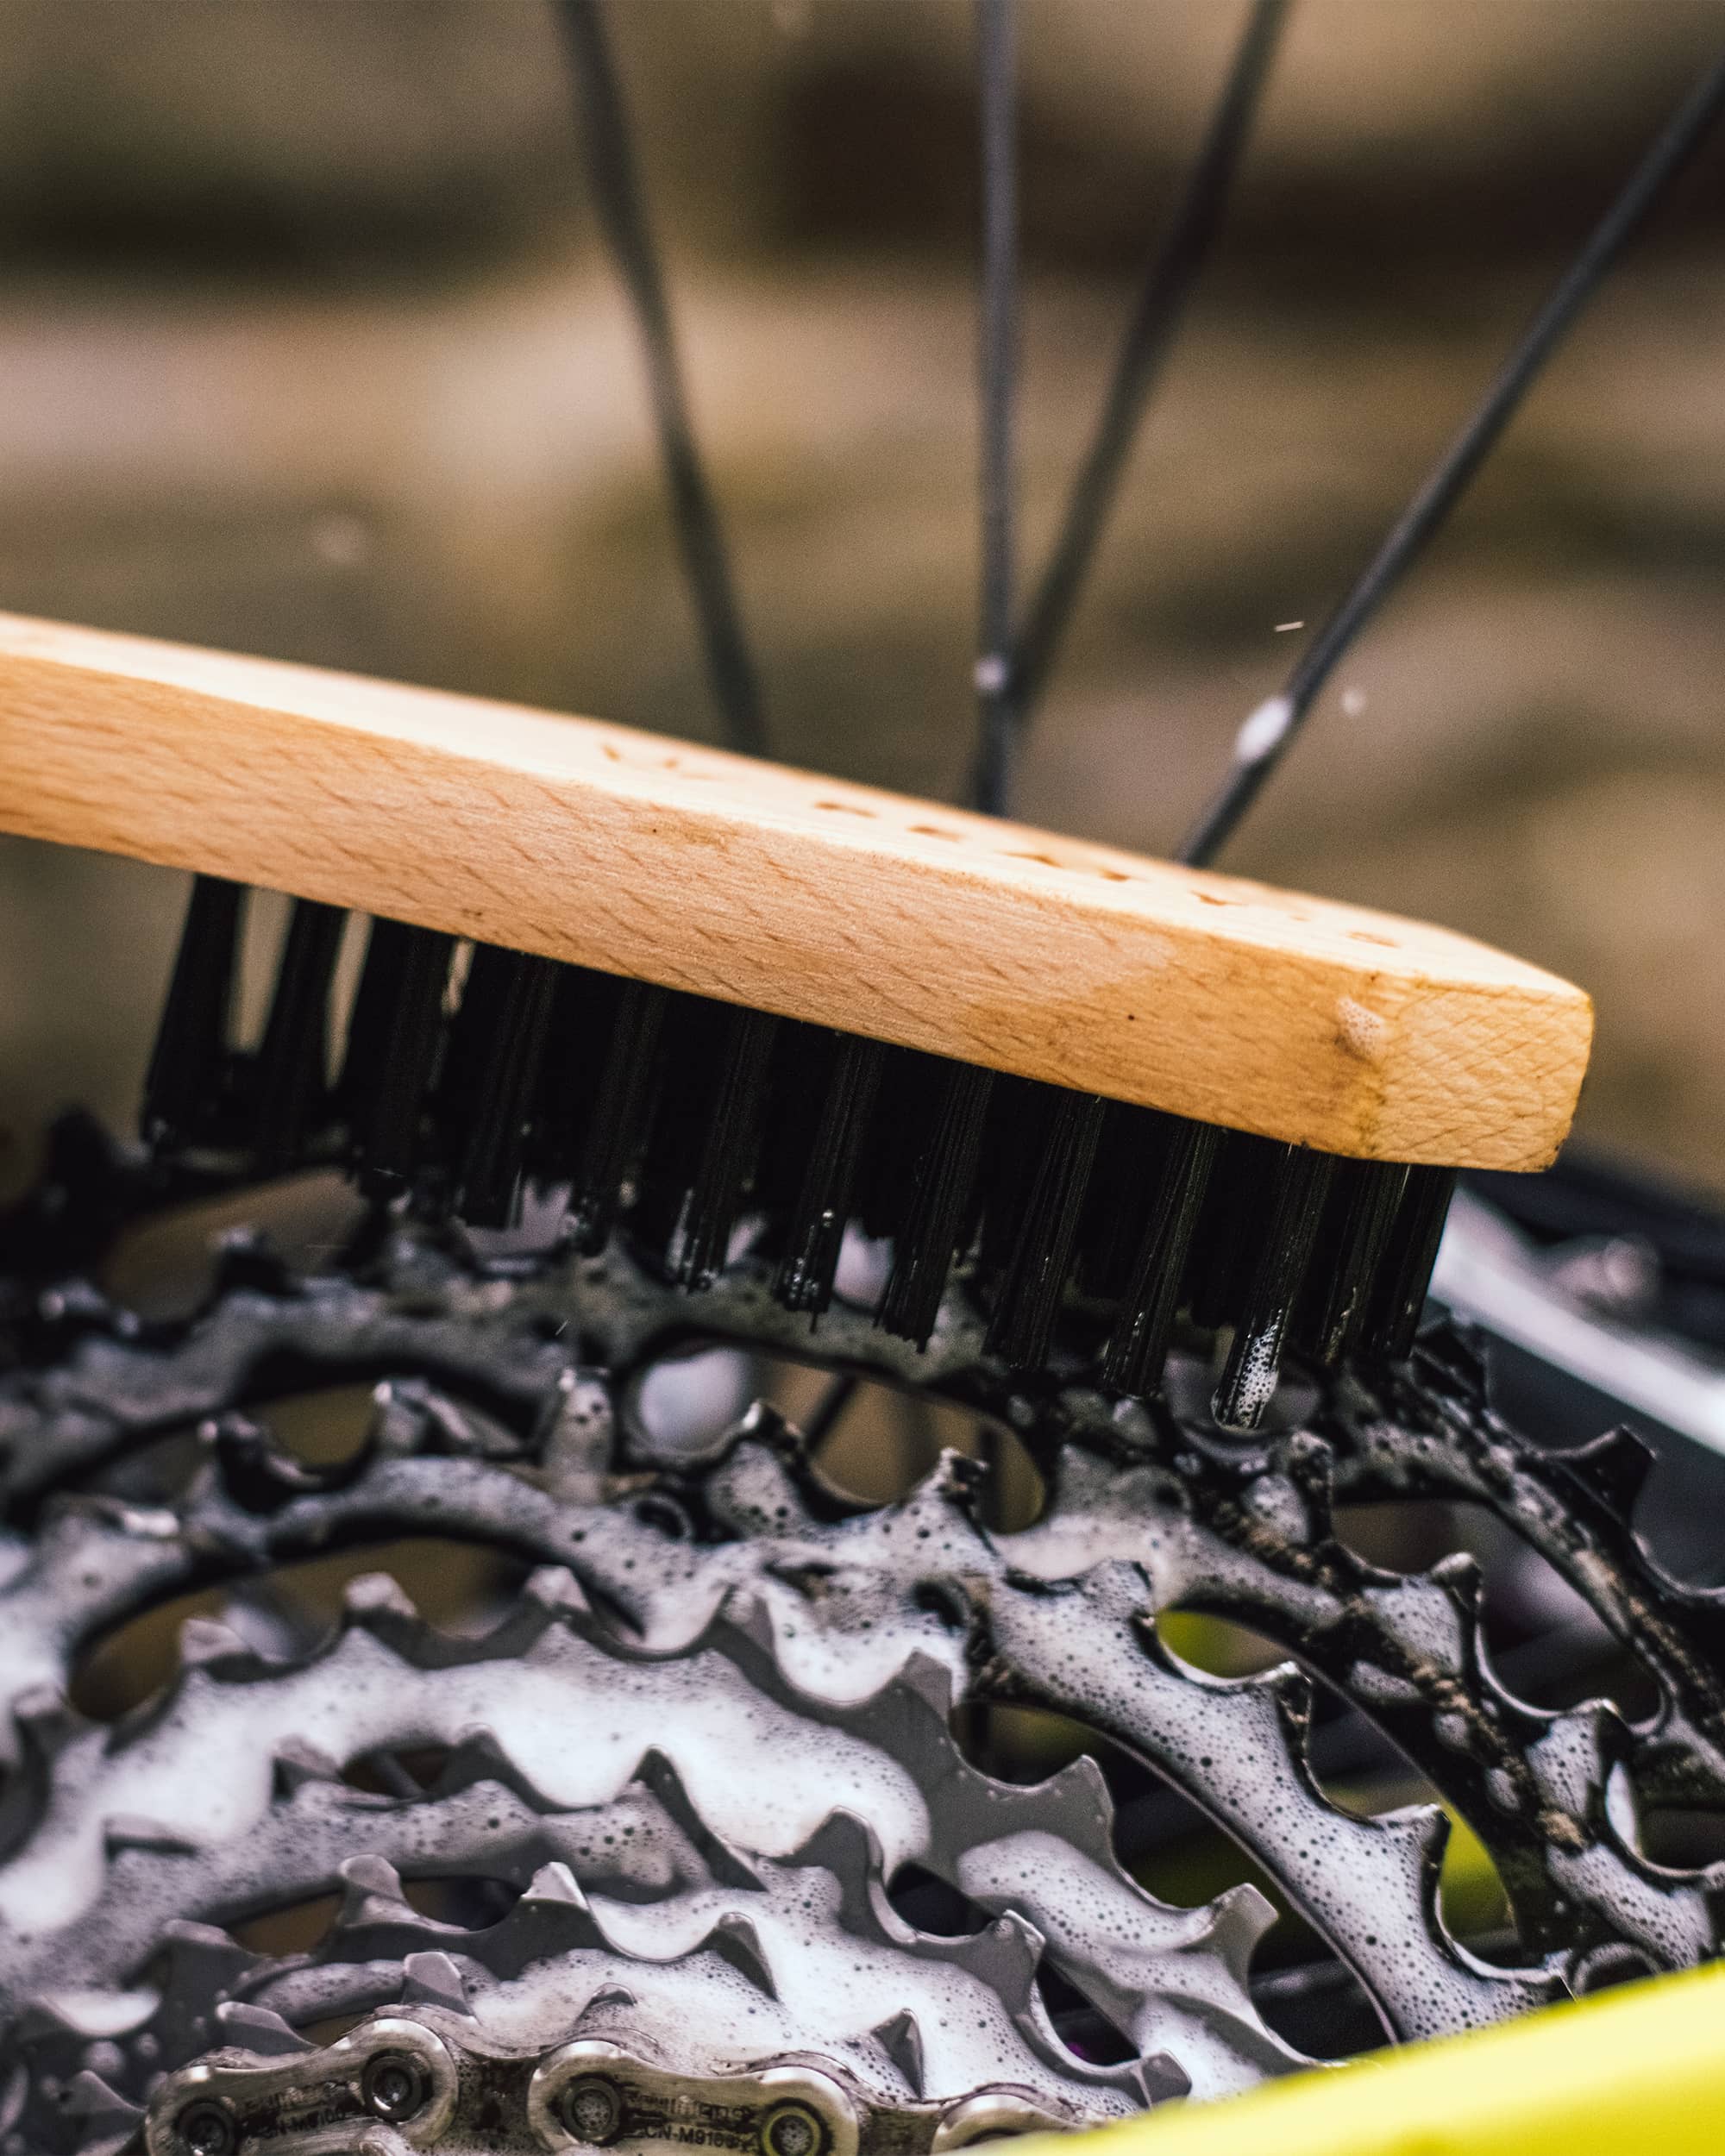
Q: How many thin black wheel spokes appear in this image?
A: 4